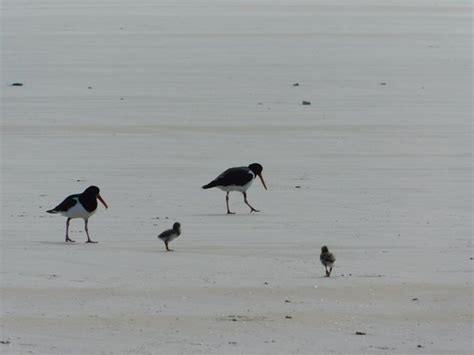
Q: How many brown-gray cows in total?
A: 0